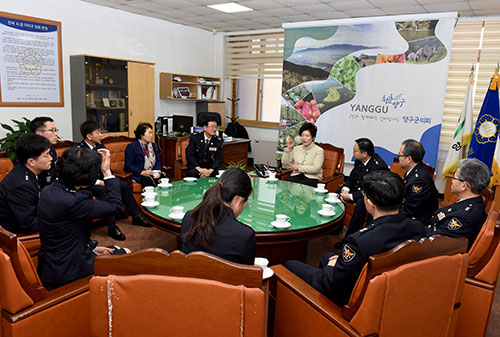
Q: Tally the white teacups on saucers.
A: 11